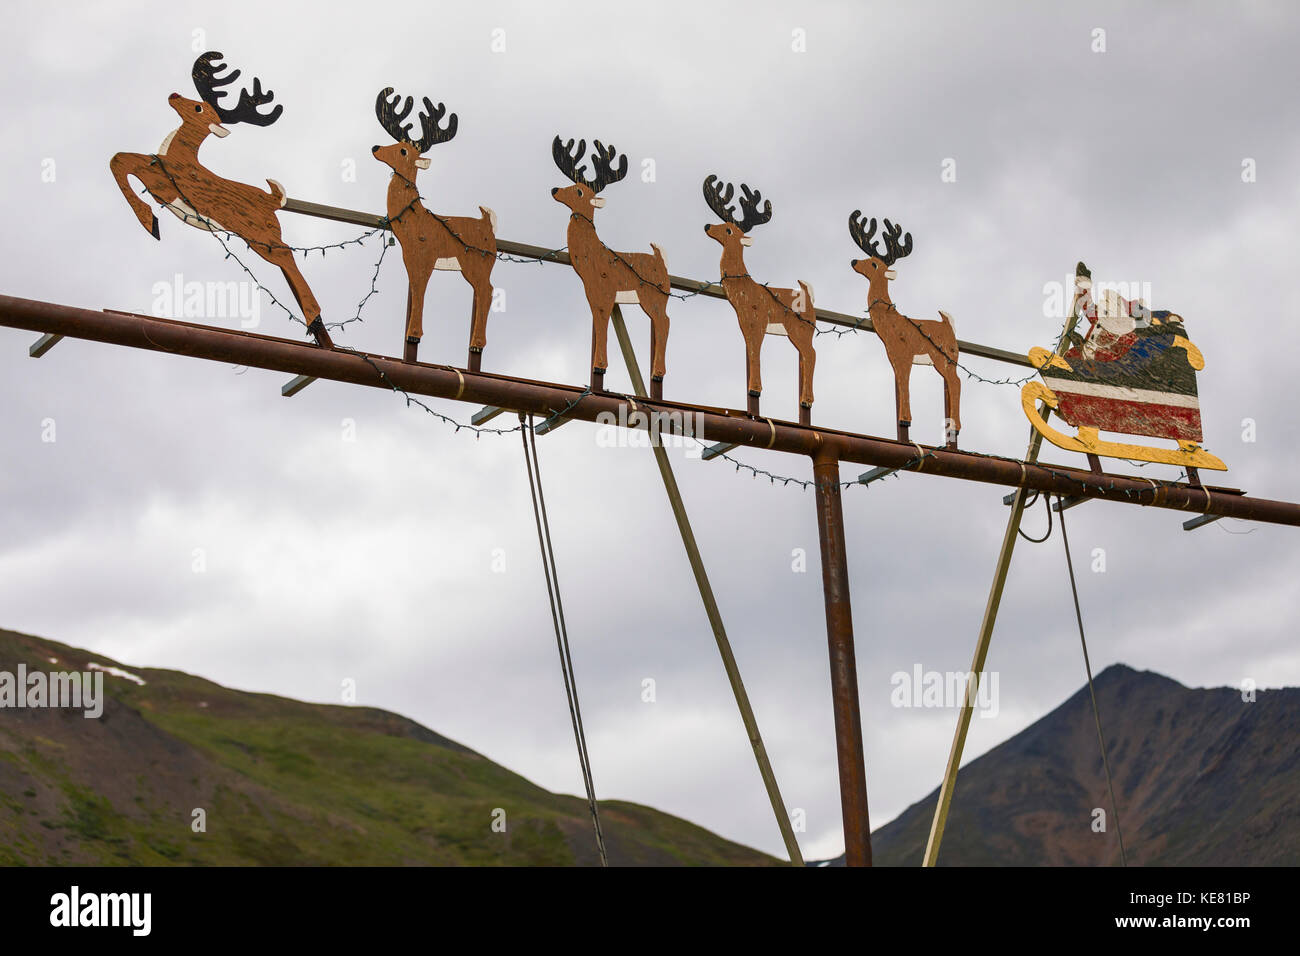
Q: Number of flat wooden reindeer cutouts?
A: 5